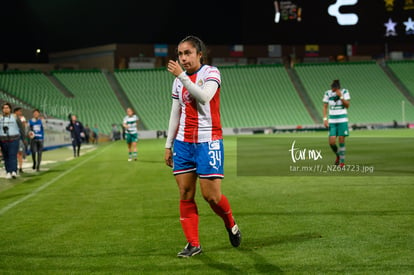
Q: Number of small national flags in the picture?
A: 5